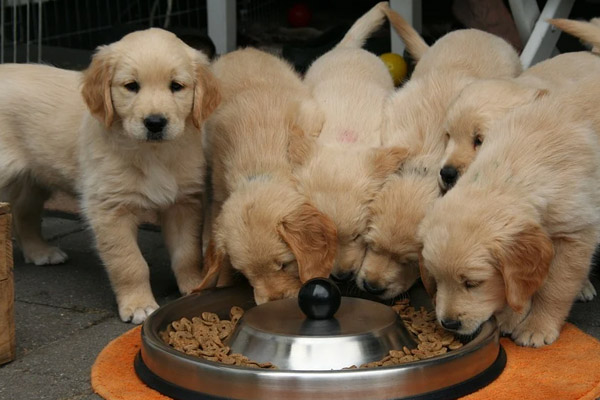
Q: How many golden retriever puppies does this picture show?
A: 6